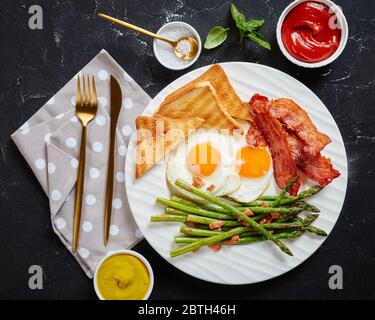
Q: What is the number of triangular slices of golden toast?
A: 3